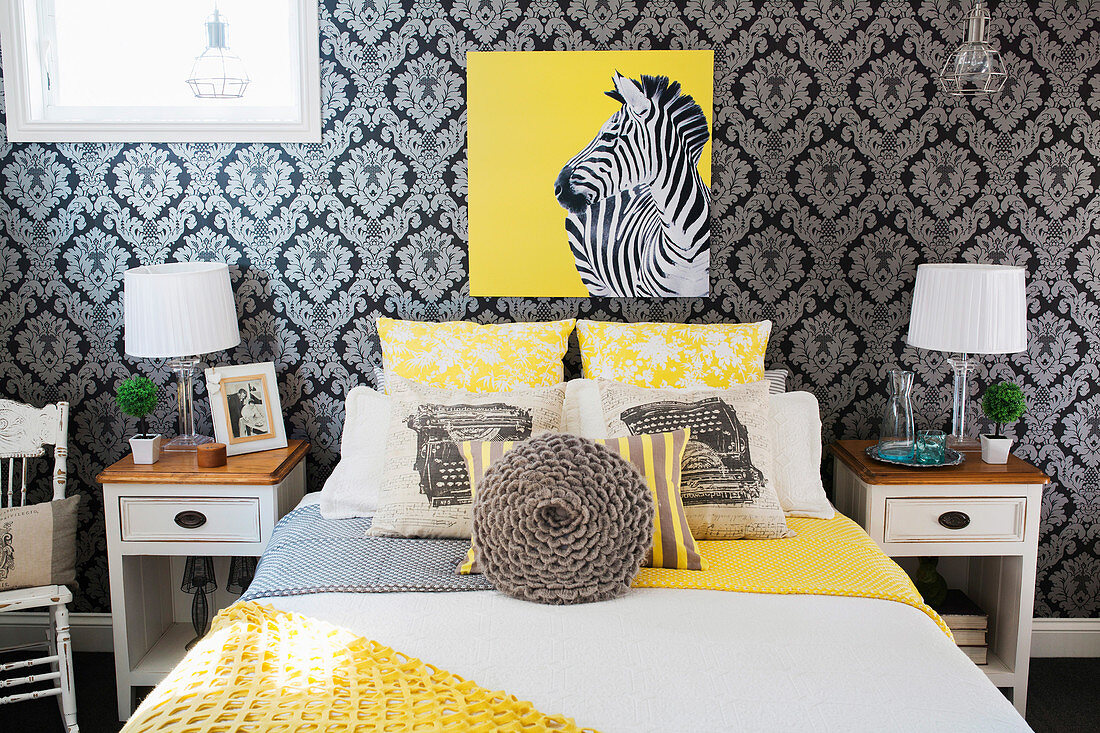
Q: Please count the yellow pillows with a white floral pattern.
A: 2